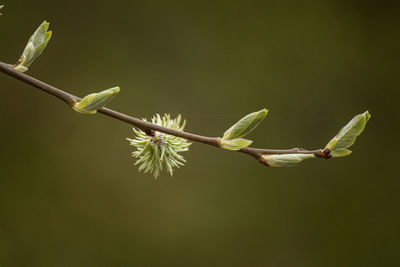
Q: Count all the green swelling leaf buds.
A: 5